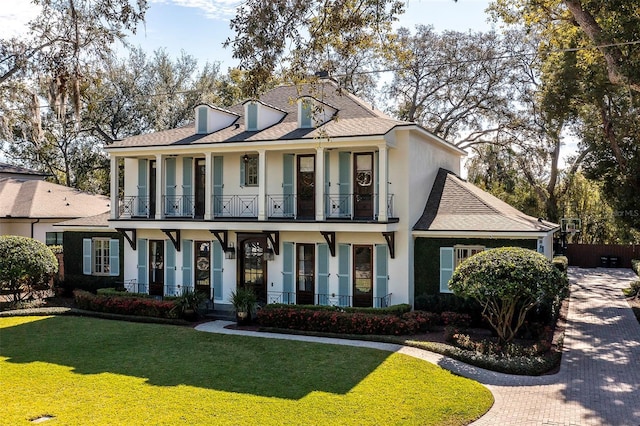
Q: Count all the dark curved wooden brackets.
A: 6